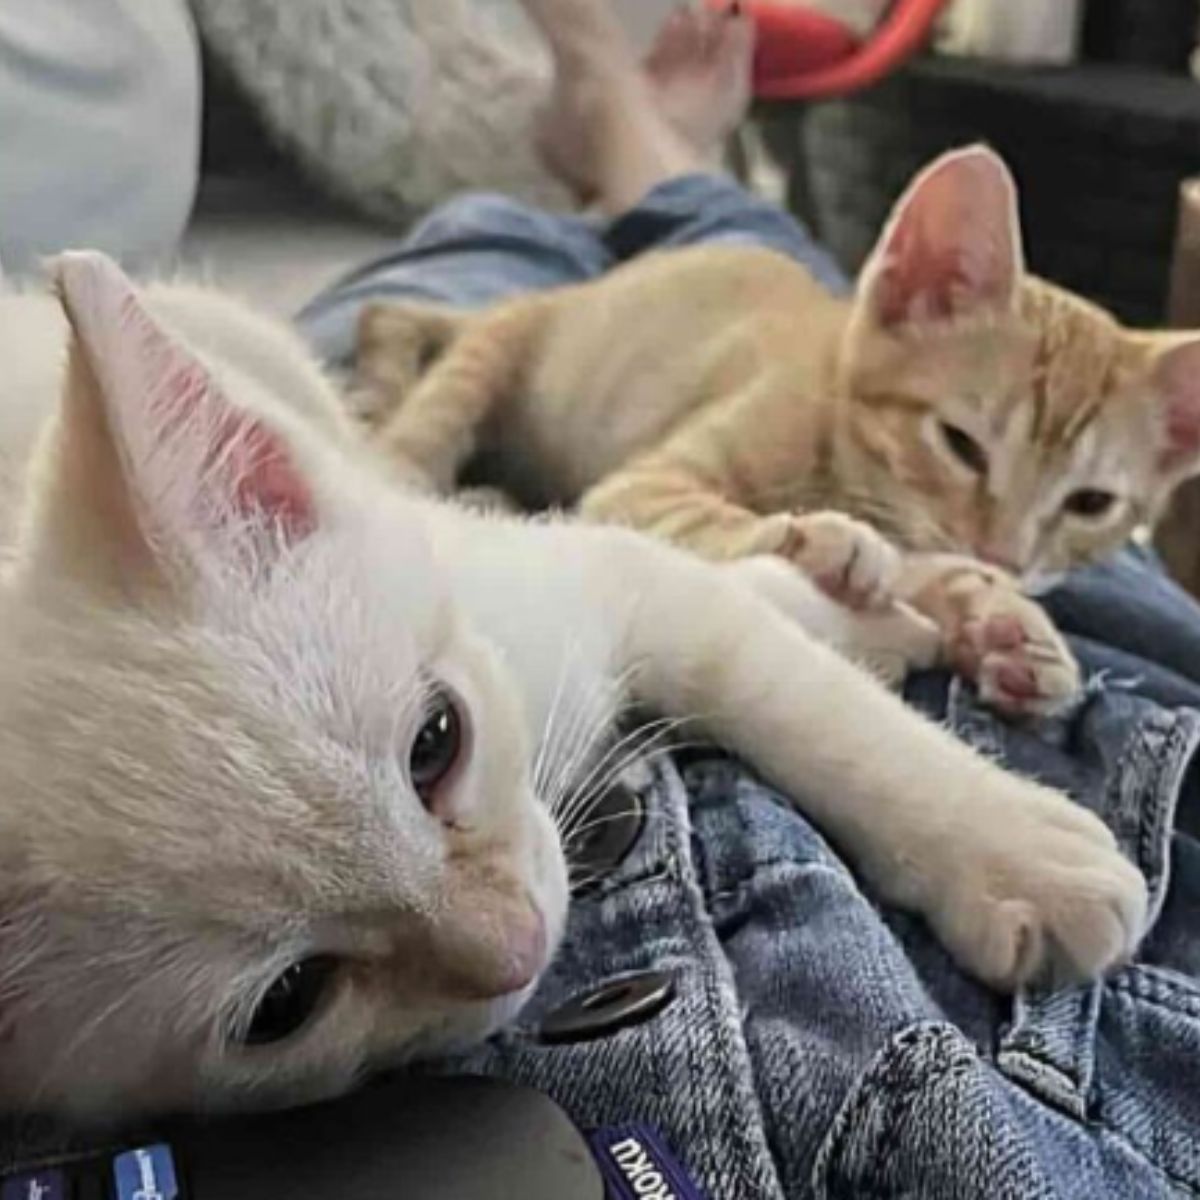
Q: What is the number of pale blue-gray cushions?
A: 1